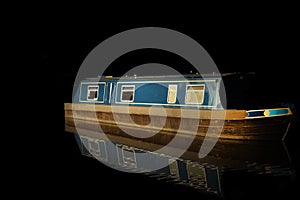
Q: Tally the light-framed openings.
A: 4